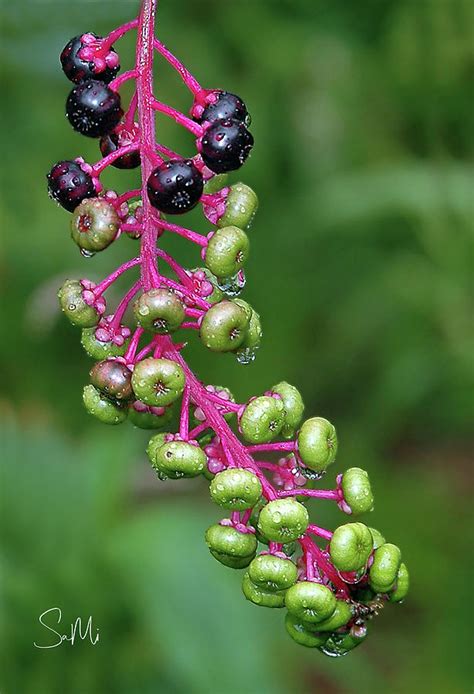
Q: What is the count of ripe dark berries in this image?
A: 7